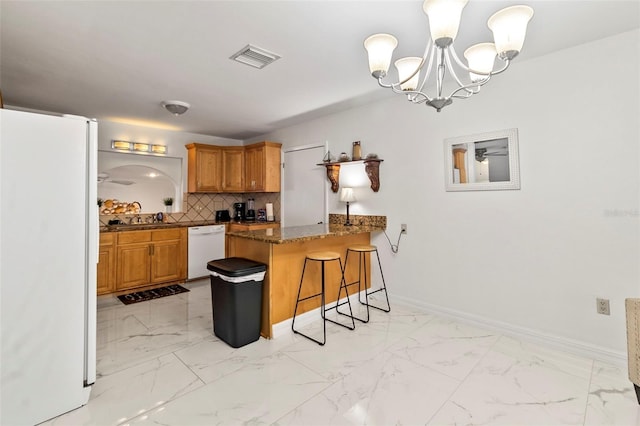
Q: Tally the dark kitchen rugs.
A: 1